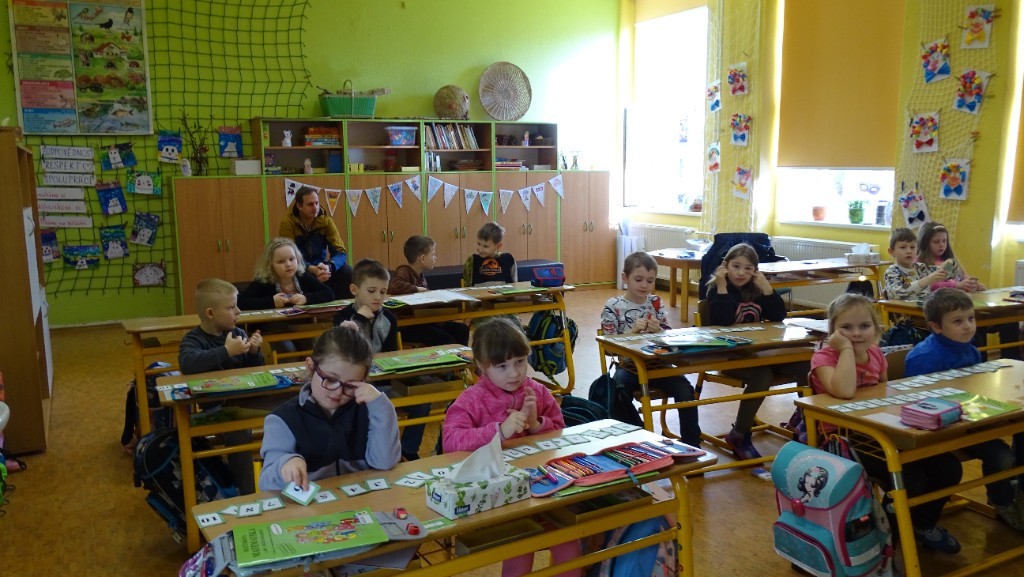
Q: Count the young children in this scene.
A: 13